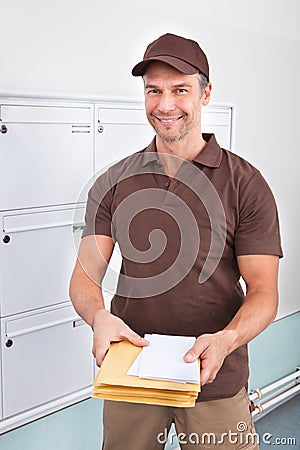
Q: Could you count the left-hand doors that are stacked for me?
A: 3